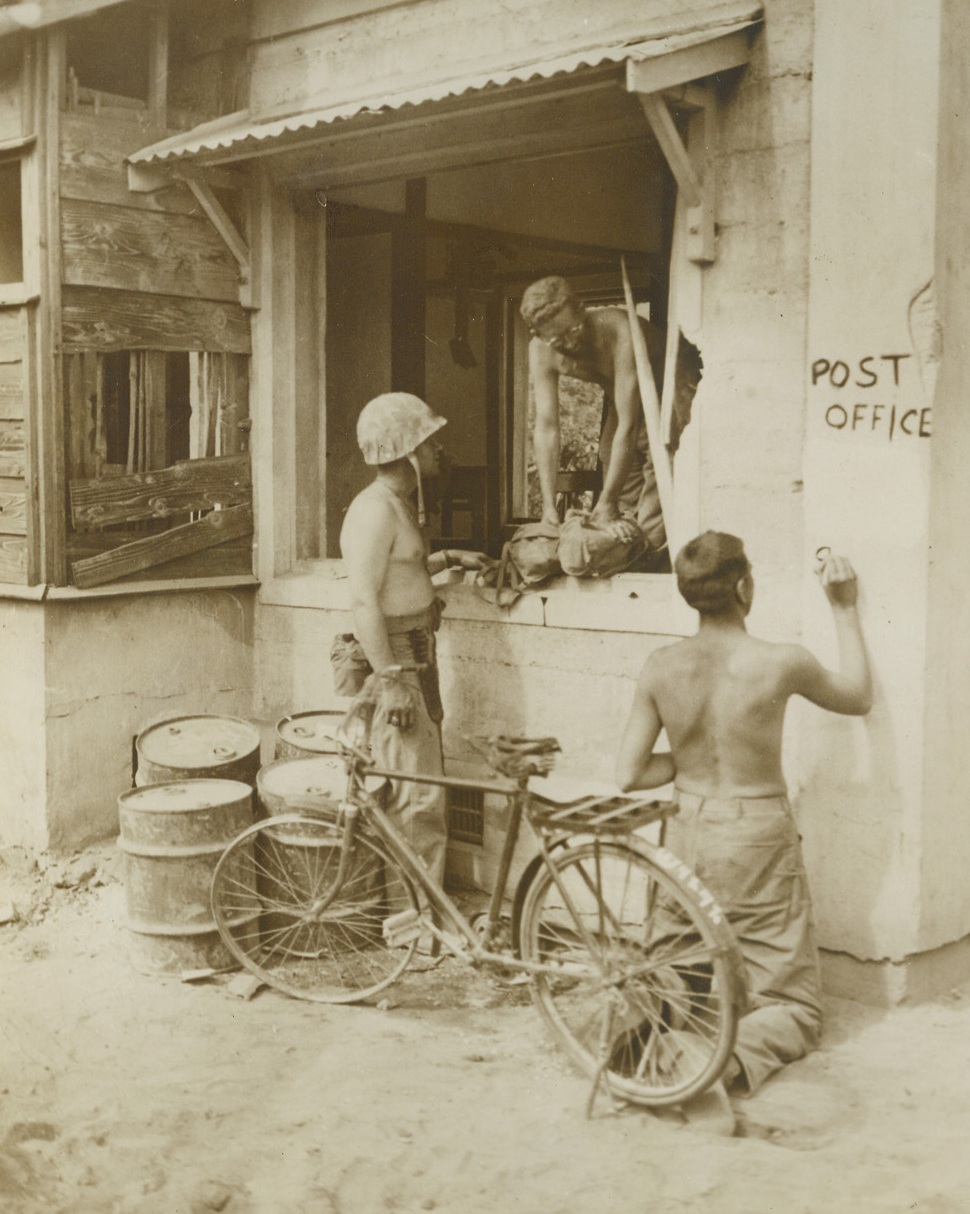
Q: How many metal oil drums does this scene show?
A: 4